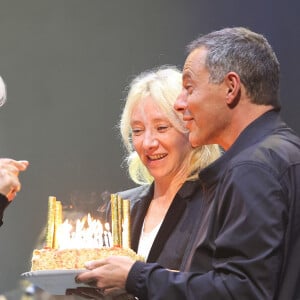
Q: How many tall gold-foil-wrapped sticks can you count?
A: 5